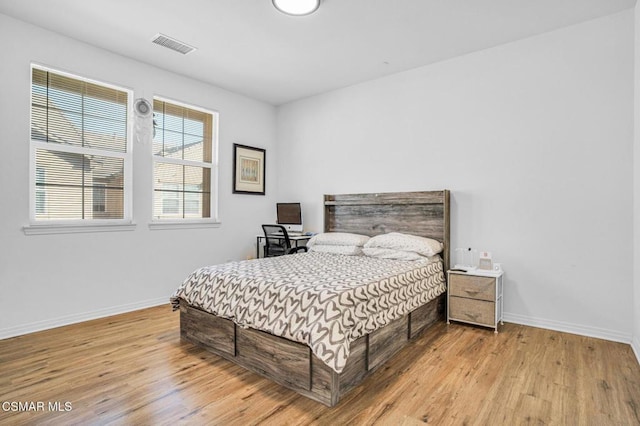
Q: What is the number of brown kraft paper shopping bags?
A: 0